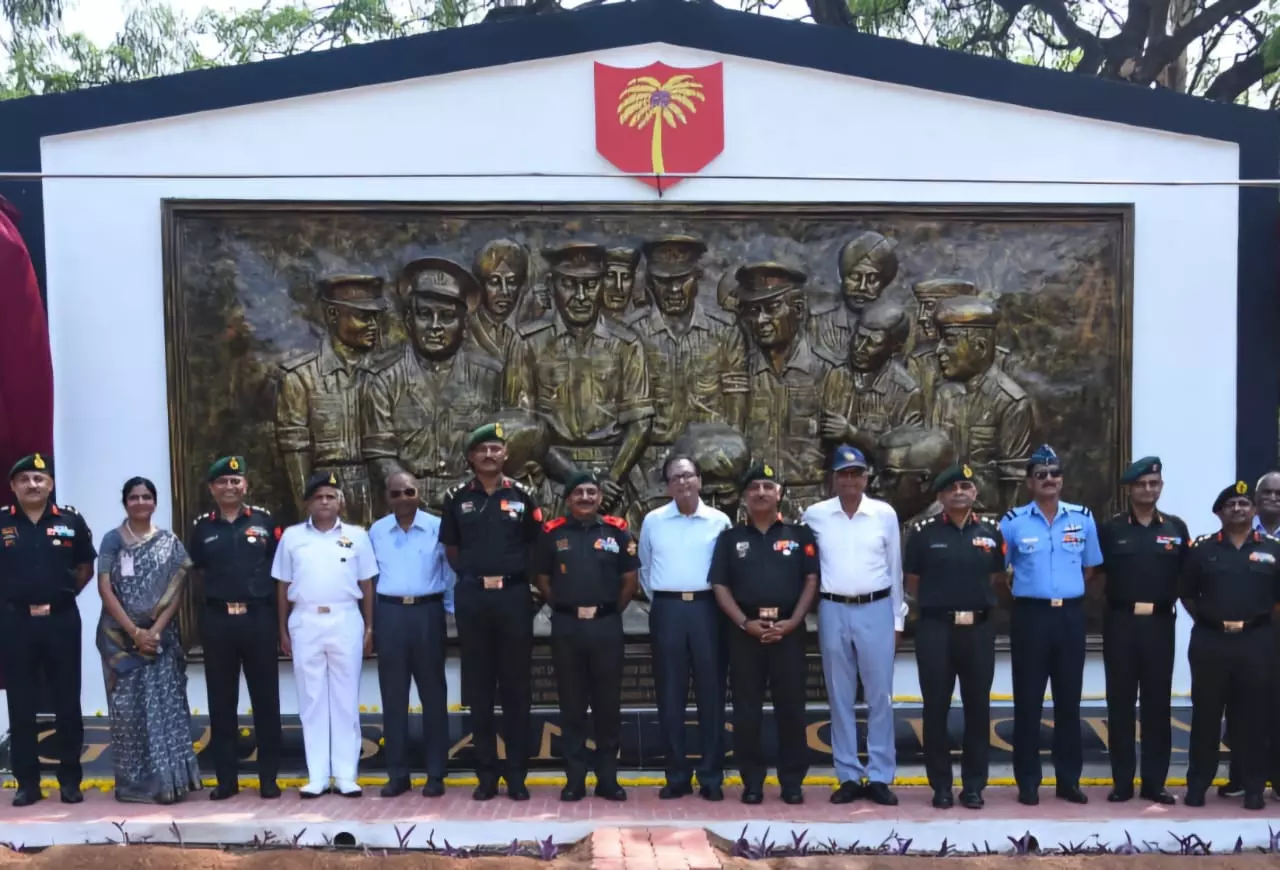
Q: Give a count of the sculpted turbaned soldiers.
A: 2